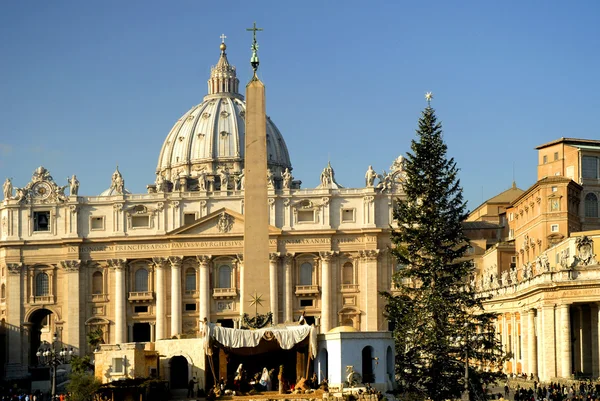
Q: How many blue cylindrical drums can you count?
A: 0